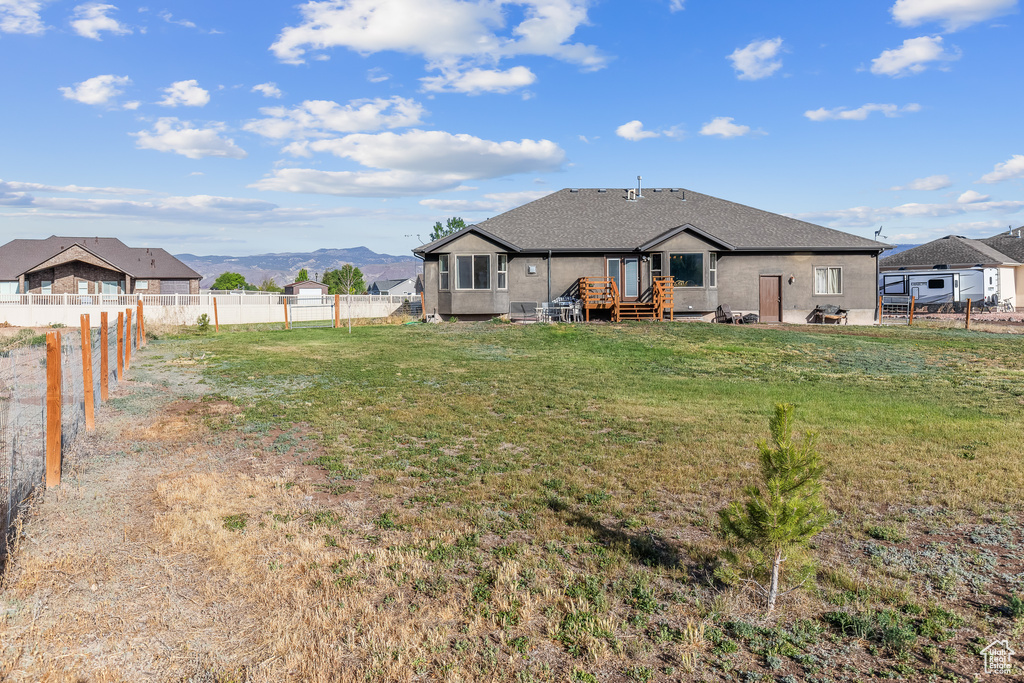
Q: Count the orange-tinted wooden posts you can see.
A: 14